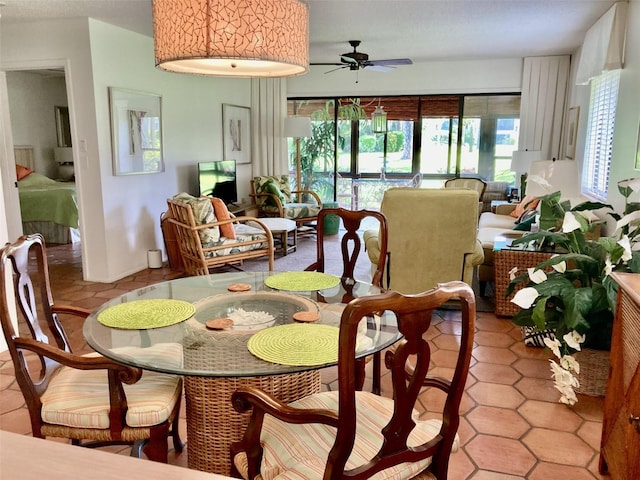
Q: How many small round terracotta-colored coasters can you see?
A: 3